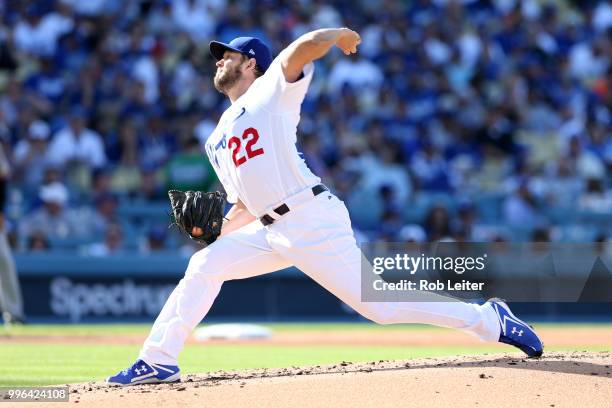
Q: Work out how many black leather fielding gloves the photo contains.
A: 1